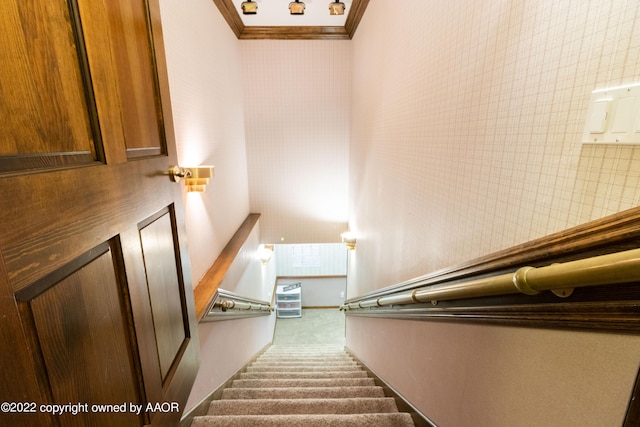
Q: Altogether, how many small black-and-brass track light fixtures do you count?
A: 3